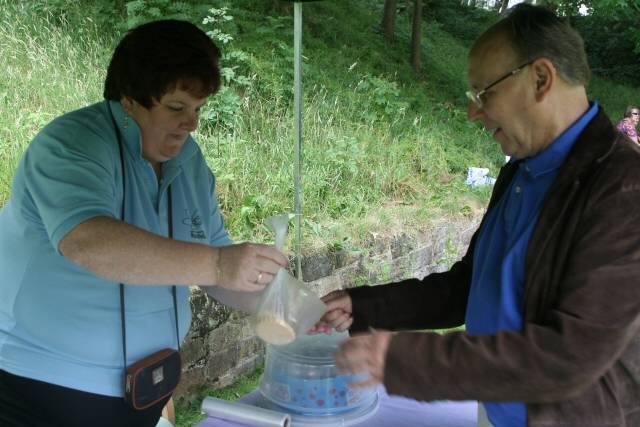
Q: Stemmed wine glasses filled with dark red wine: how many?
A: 0